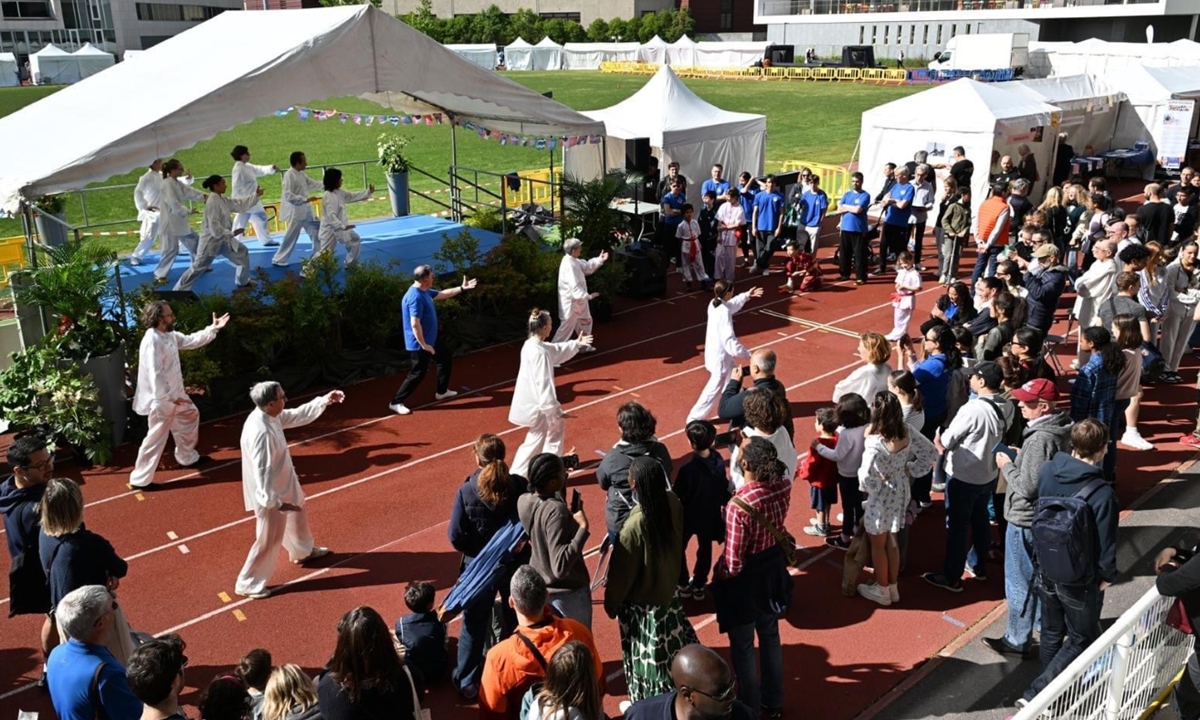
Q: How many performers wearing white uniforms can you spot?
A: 11